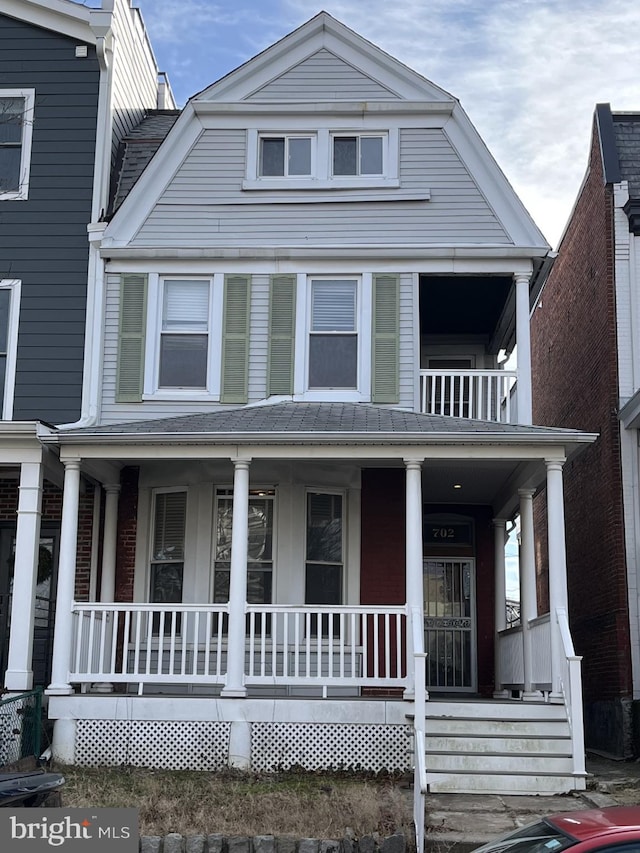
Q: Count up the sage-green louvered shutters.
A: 4